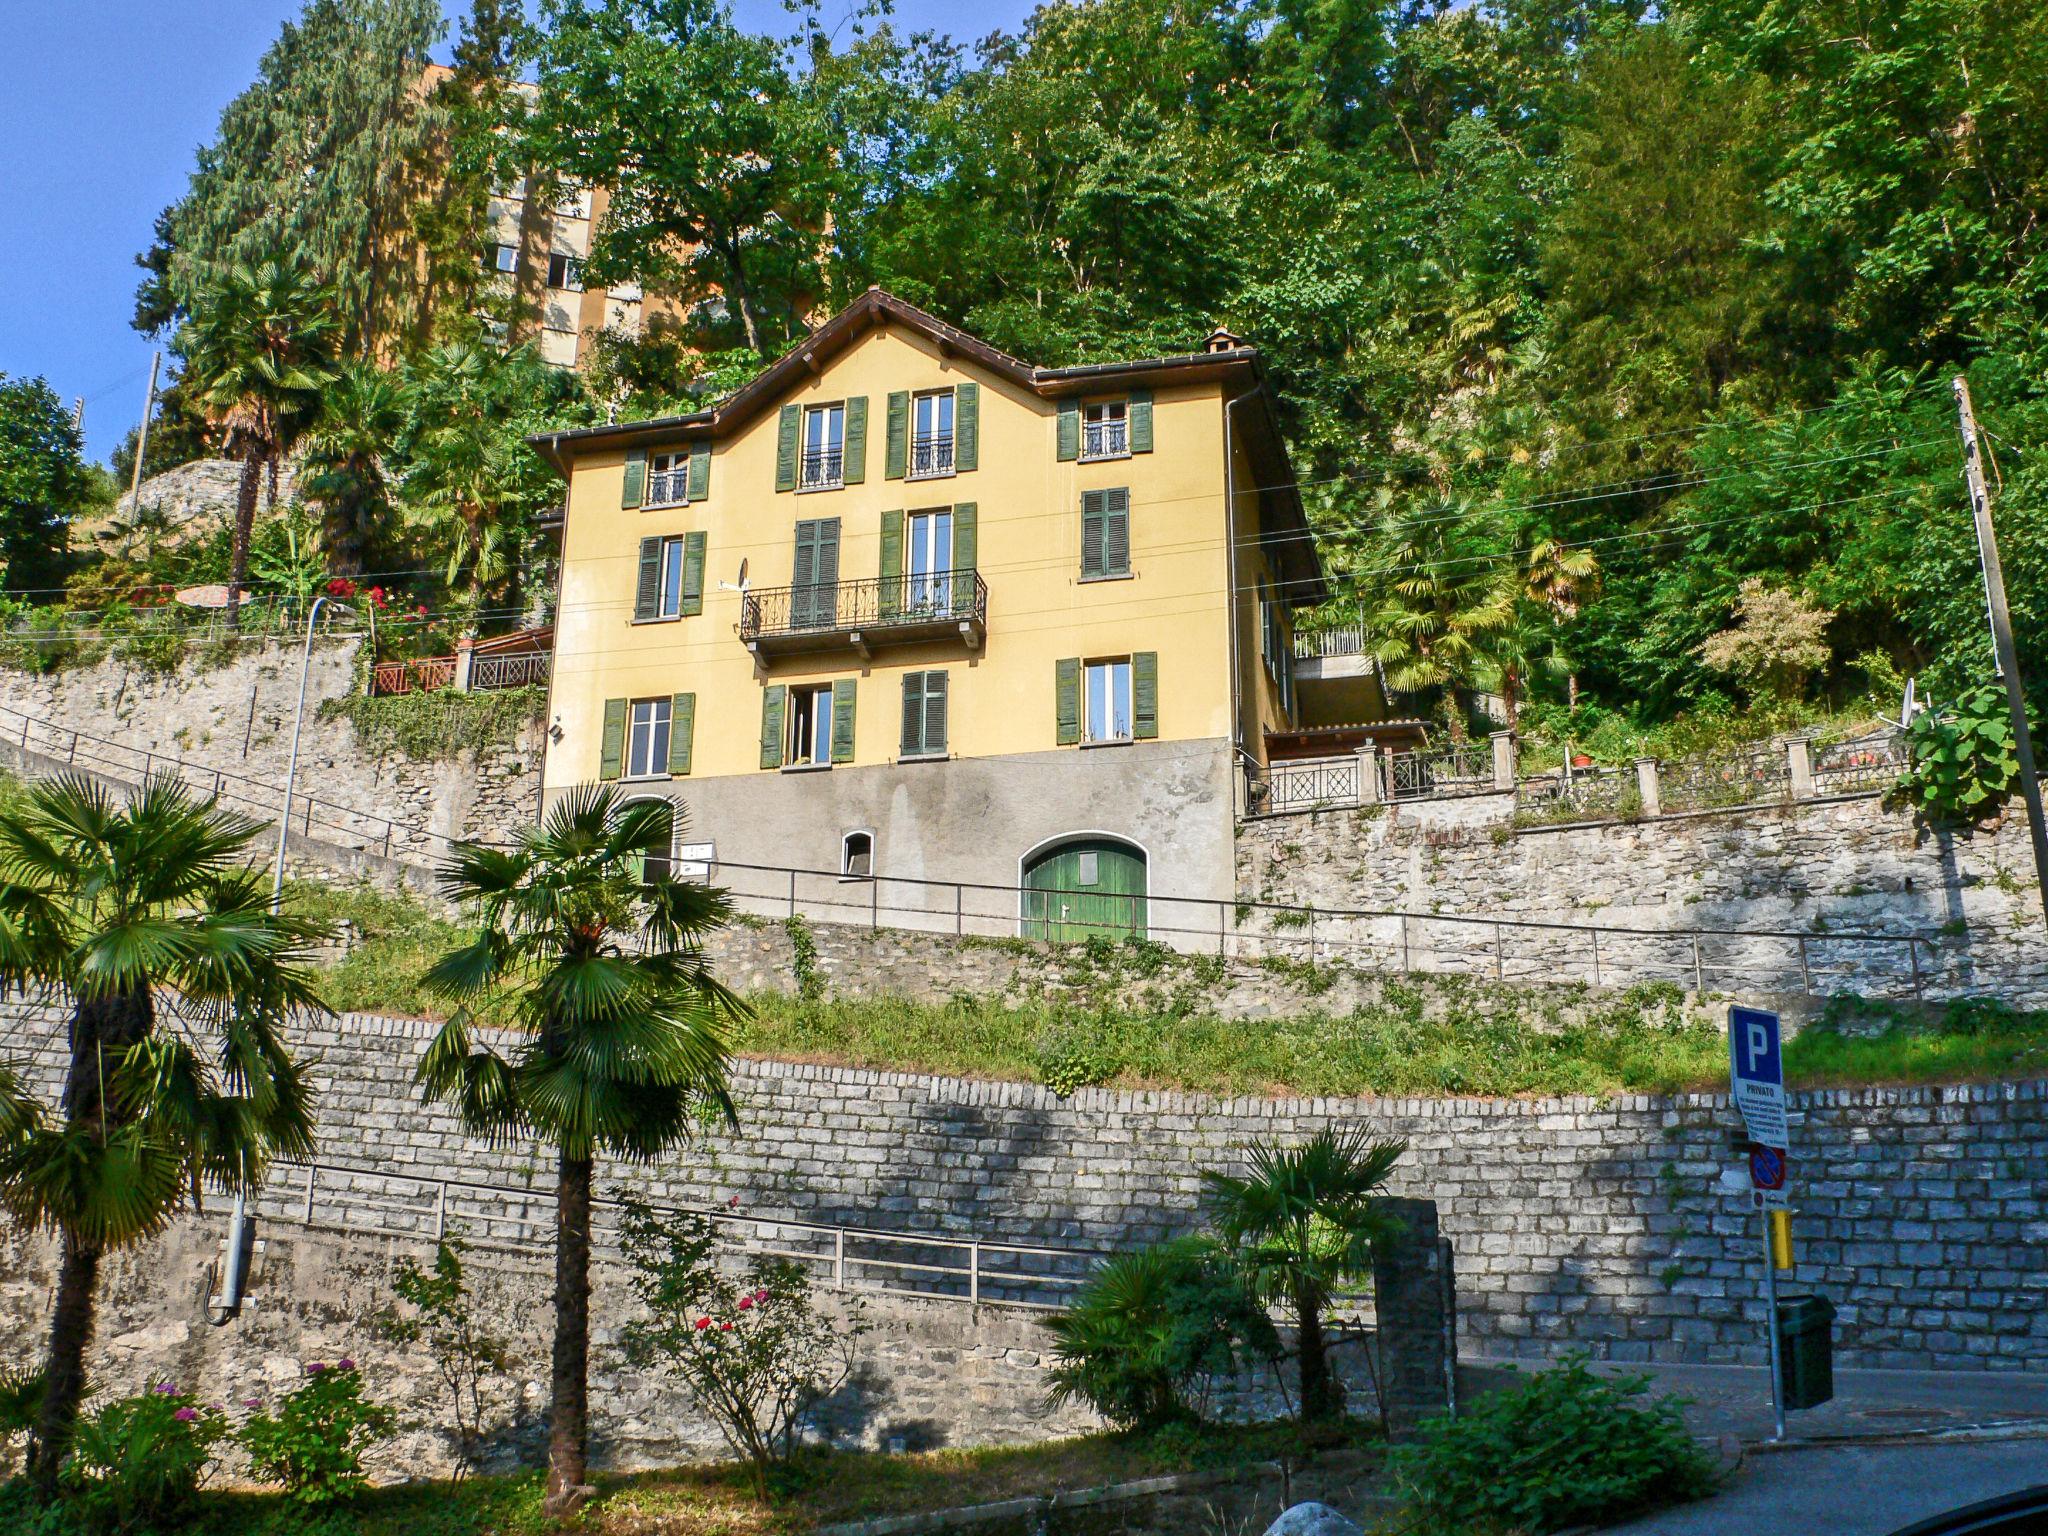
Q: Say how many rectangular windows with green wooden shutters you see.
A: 12